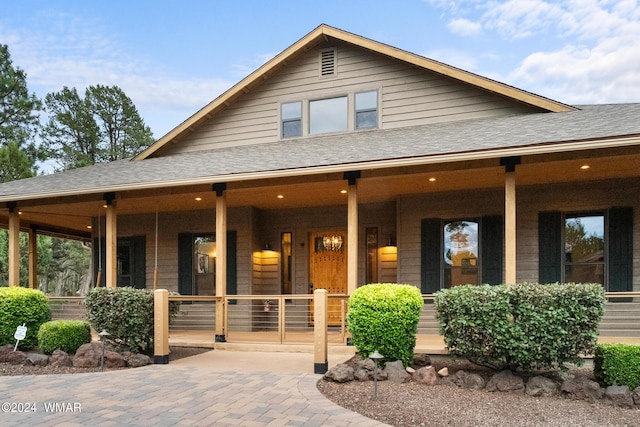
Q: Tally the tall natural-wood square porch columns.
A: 6